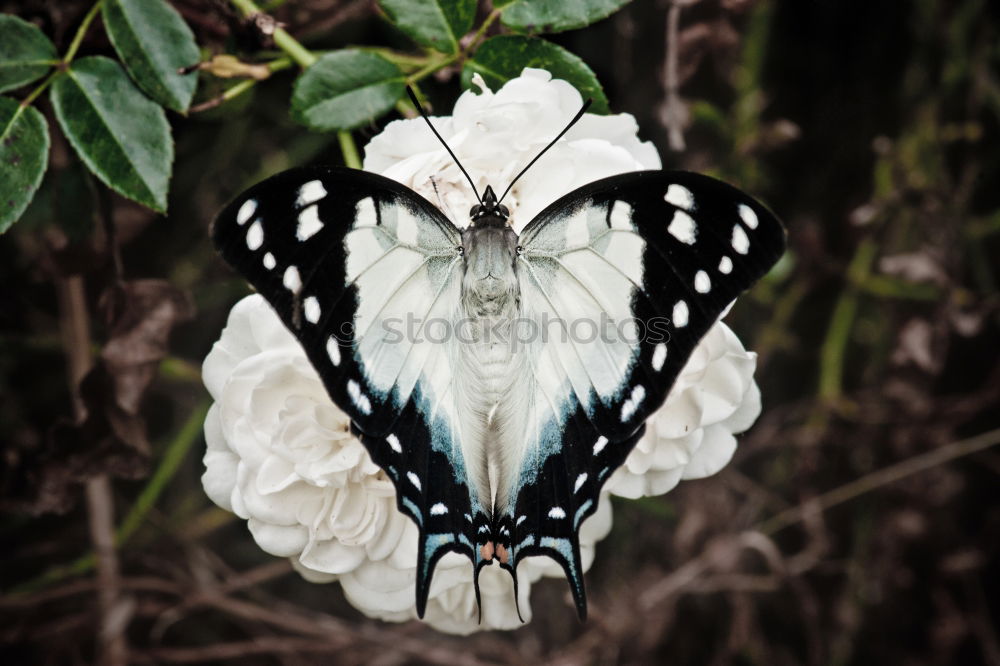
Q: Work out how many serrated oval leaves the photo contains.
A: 8